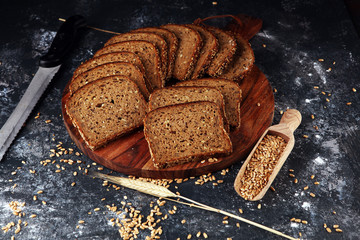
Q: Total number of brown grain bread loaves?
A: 13